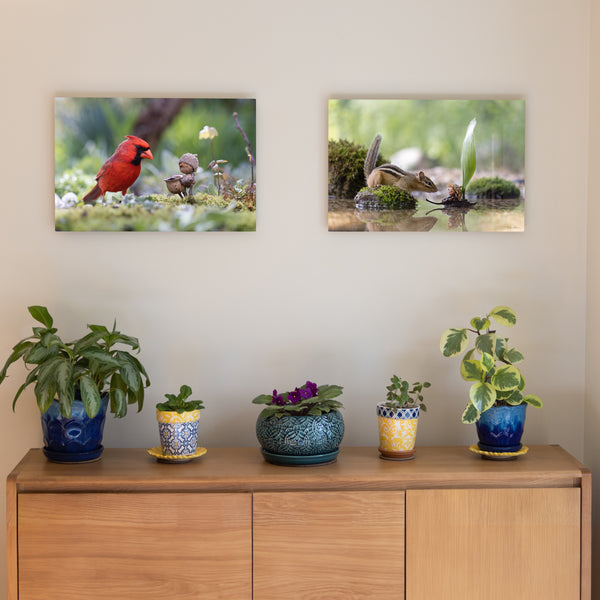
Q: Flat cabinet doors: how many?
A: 3